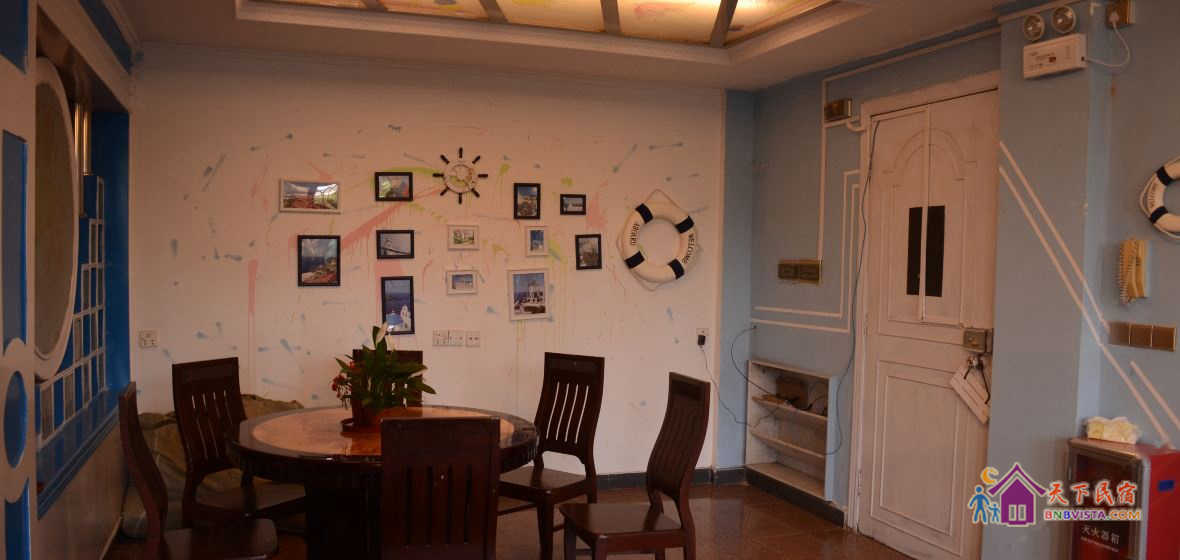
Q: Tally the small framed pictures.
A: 12